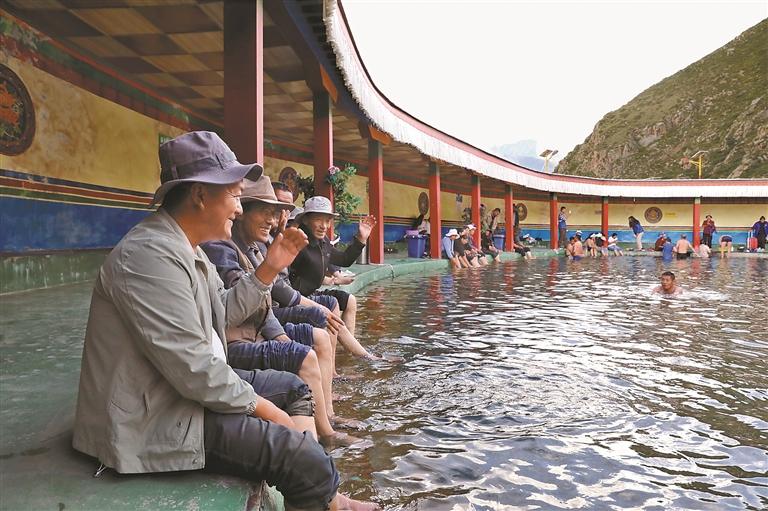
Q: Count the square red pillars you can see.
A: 9